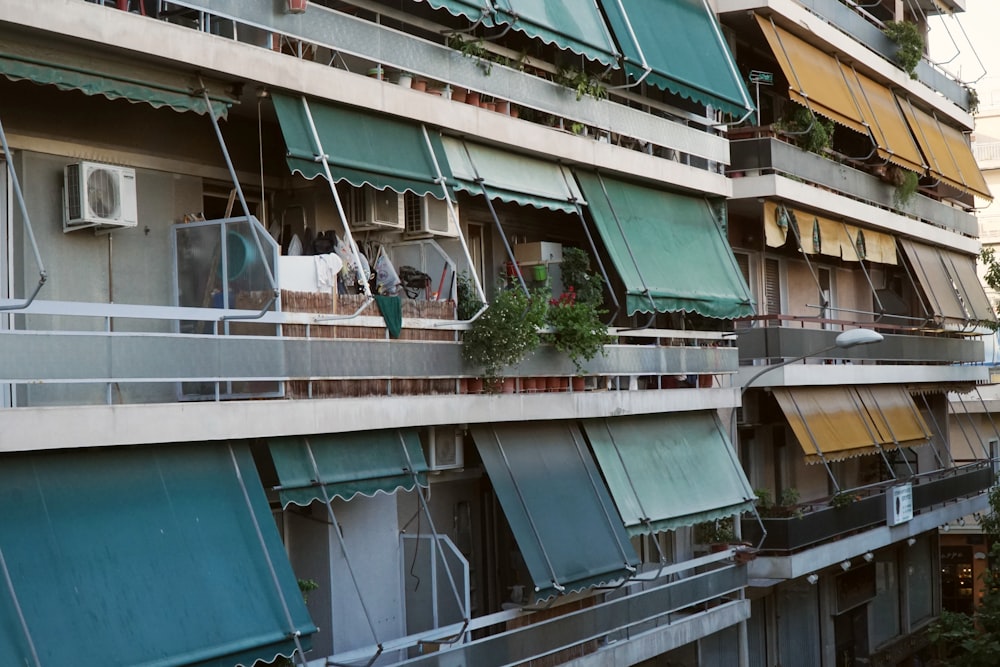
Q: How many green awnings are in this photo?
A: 11